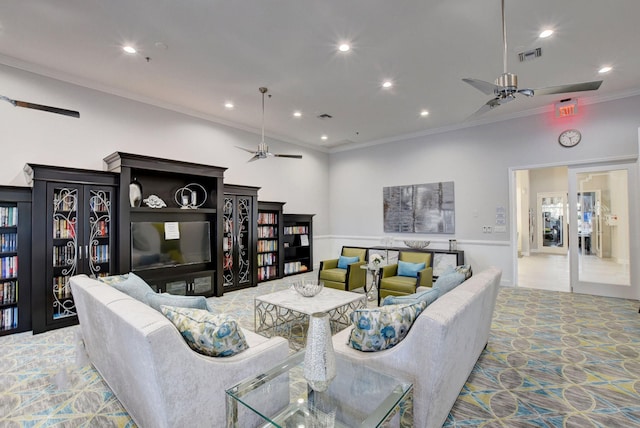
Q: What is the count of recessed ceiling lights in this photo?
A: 9